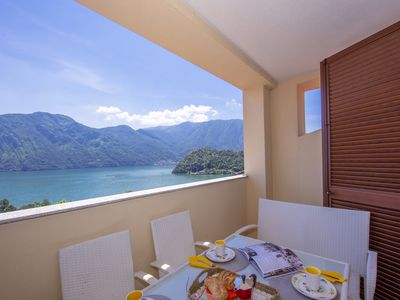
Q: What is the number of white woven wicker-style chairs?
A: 3